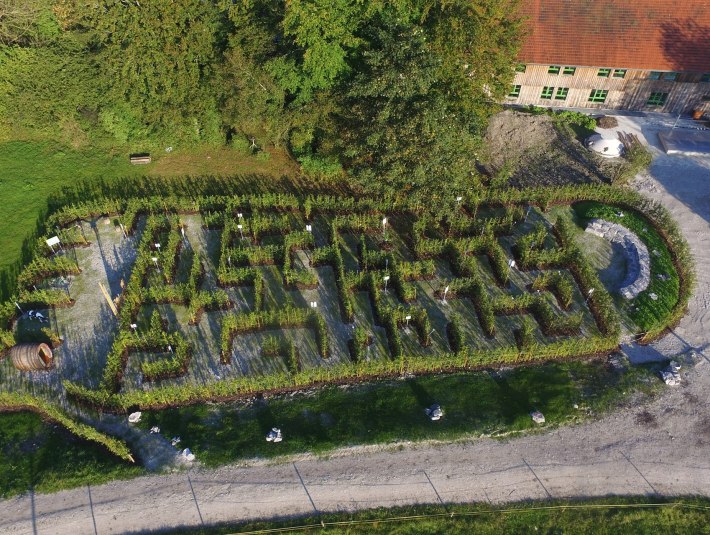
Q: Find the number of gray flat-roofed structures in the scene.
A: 1